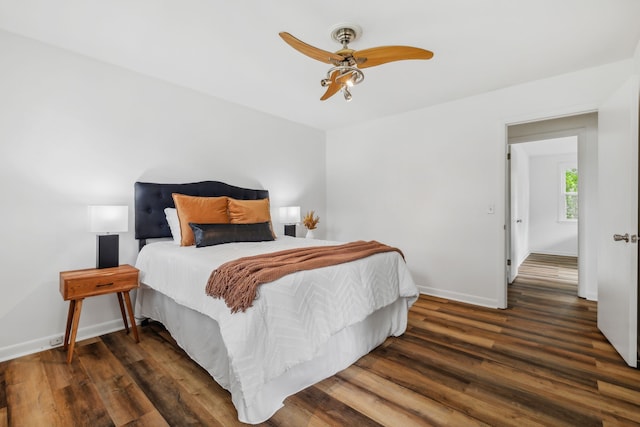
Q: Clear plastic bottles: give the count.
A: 0